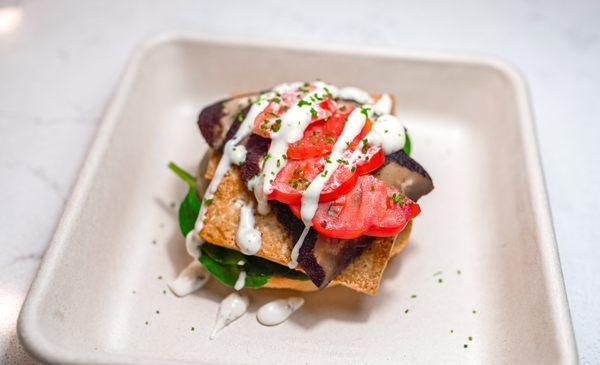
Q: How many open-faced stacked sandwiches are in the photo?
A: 1